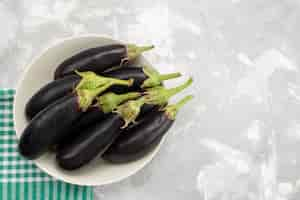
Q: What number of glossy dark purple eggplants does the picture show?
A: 8